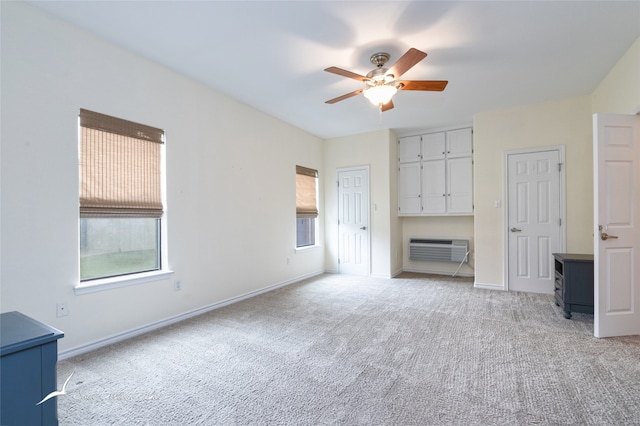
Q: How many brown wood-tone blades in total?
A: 5